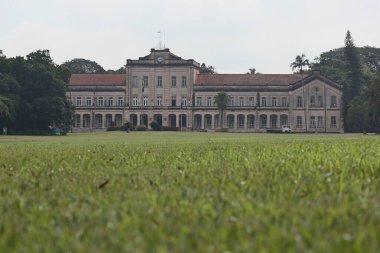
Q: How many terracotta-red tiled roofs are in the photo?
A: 2